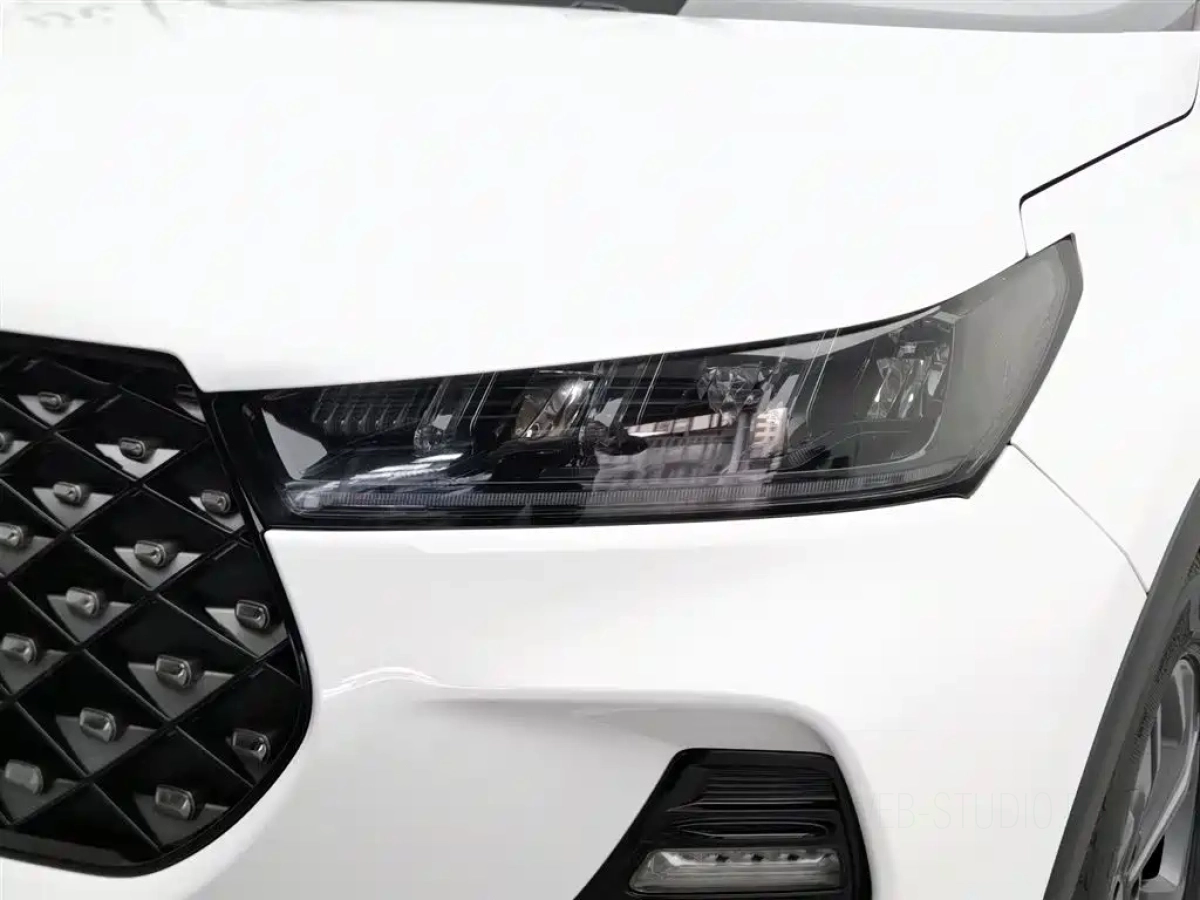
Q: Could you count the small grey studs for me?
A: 15